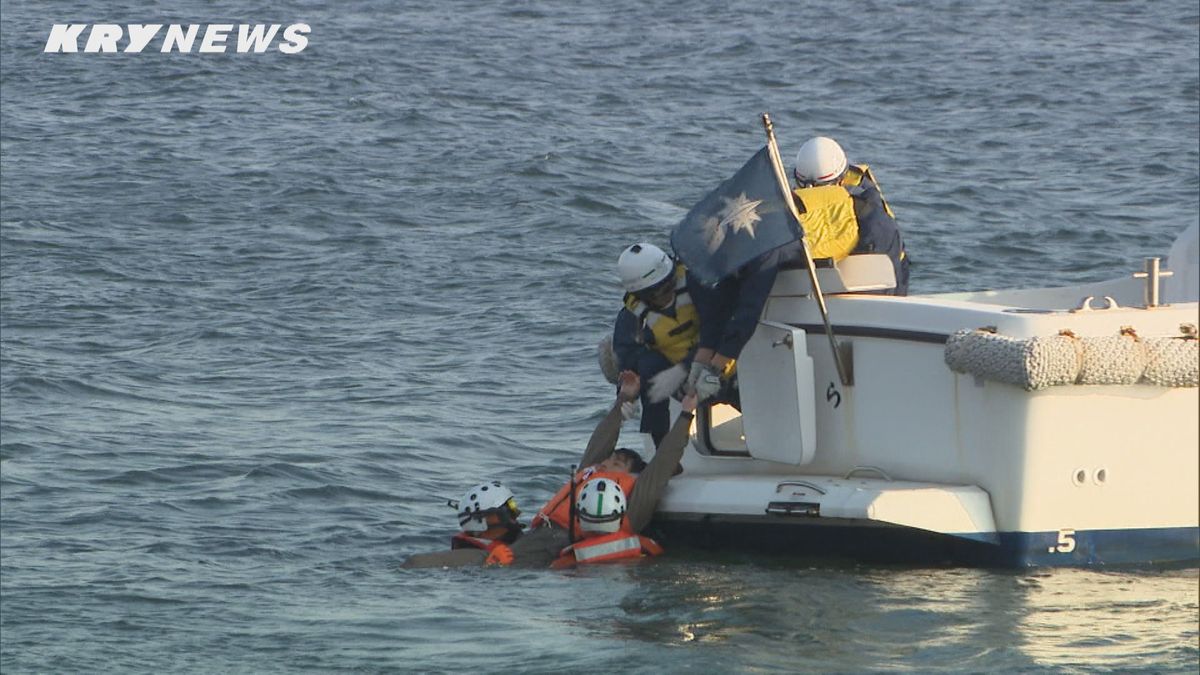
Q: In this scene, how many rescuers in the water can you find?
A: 2